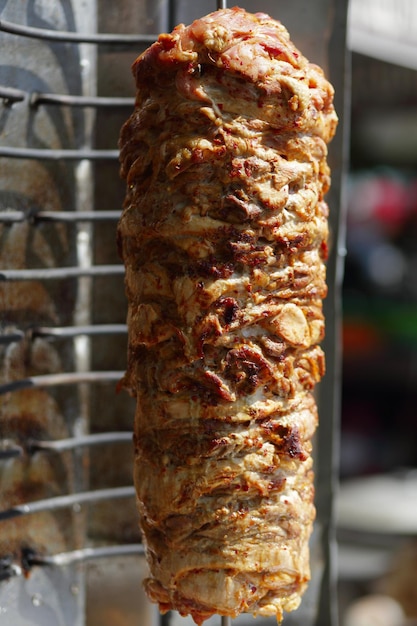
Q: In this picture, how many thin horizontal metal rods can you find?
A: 10